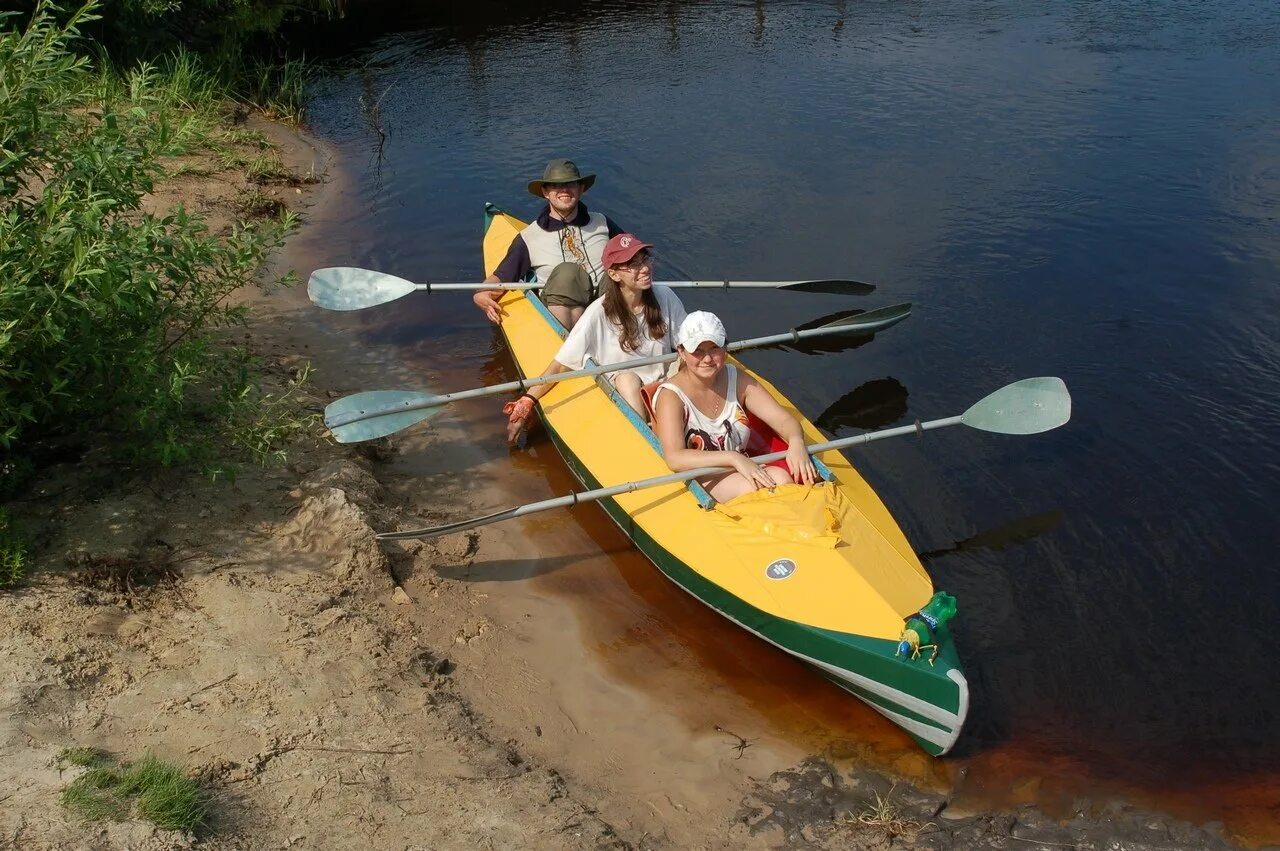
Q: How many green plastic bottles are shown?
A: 1